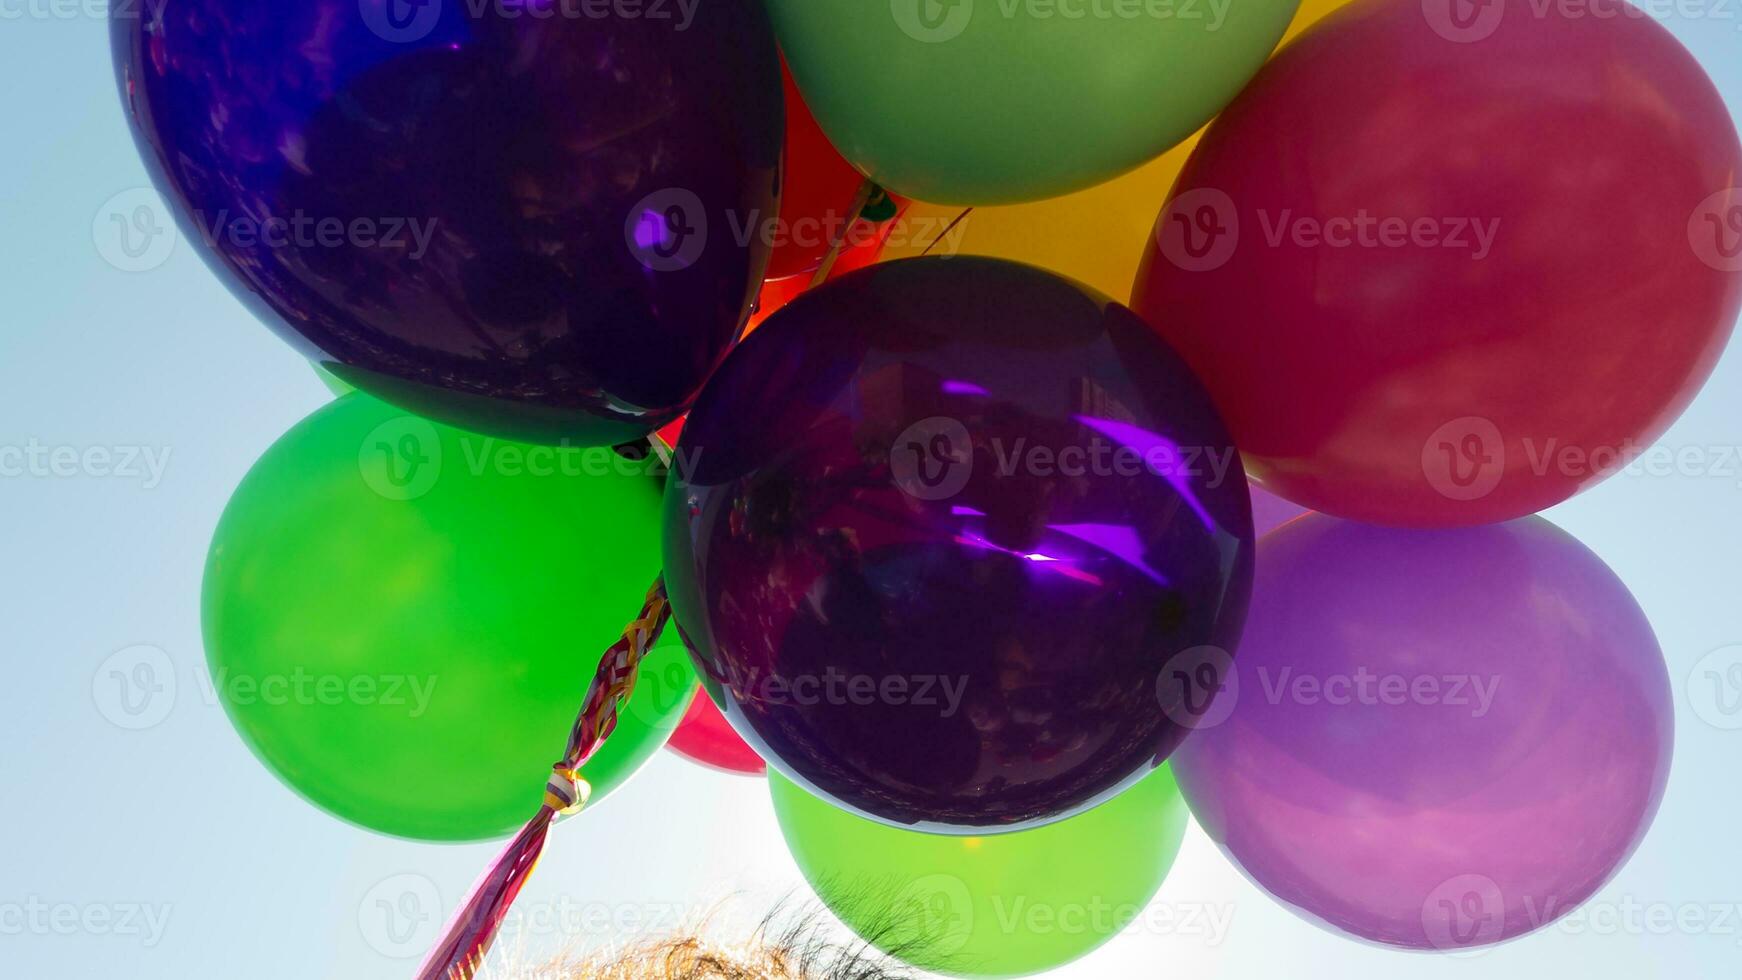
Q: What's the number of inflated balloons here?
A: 12